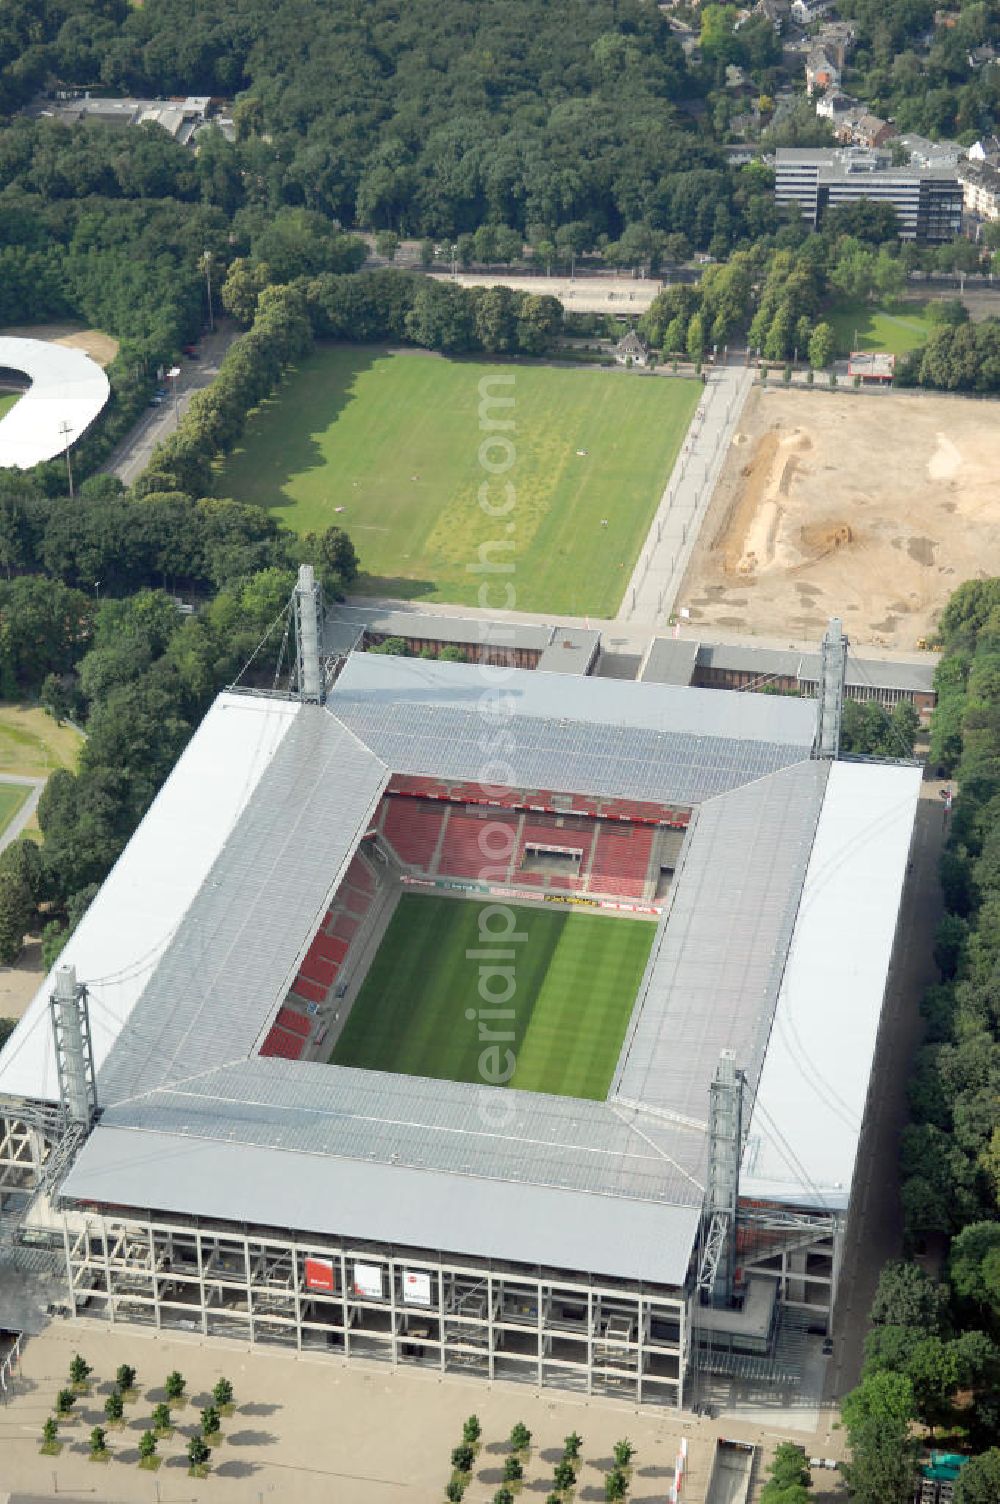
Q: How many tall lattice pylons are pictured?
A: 4